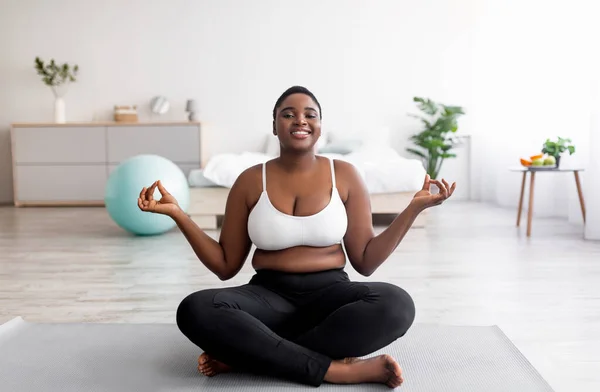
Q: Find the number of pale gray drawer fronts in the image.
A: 4